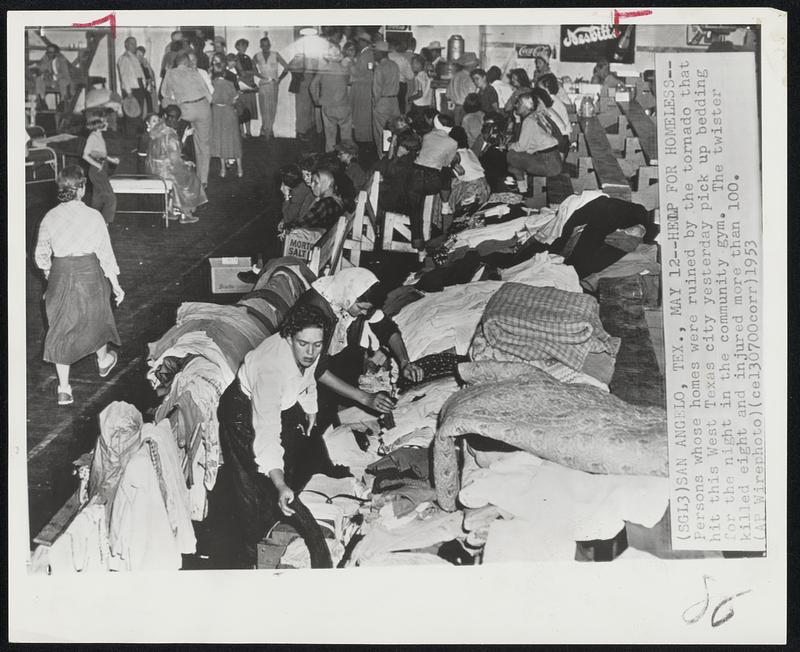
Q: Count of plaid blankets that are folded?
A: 1